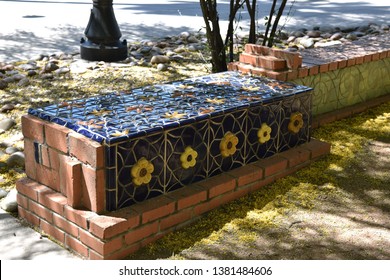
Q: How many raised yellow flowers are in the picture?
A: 5